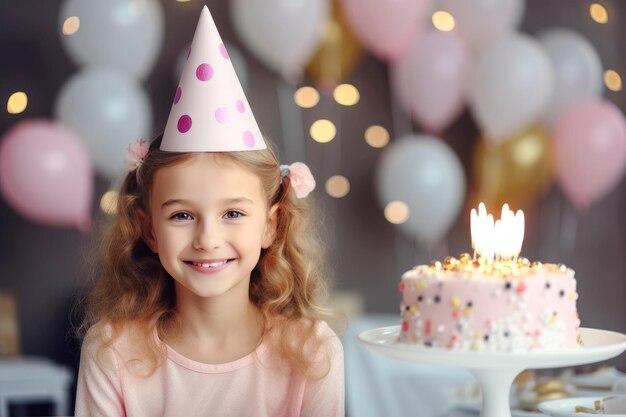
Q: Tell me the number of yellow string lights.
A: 12